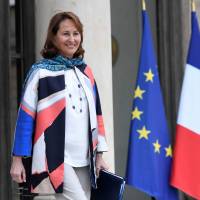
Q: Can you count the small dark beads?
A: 5